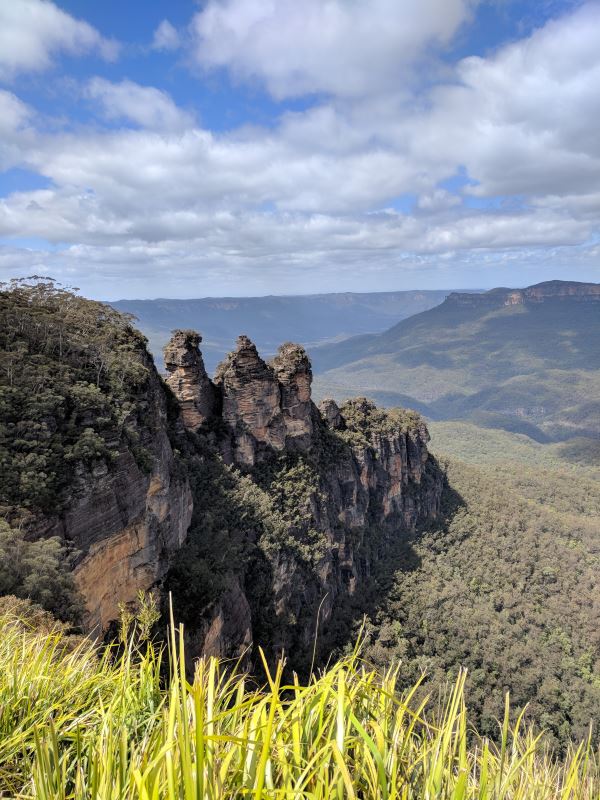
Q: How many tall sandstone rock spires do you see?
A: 3